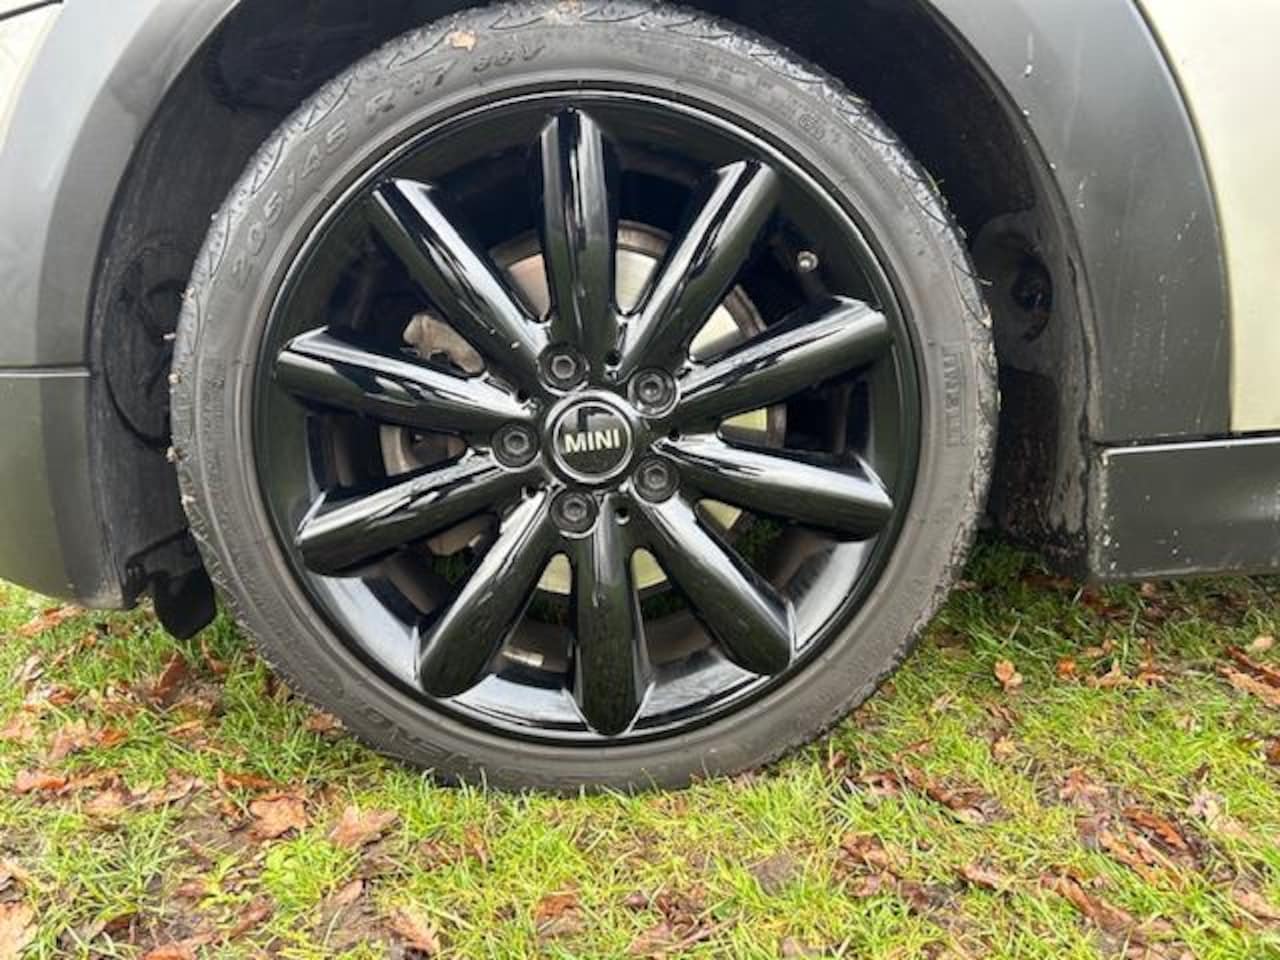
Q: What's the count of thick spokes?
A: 10